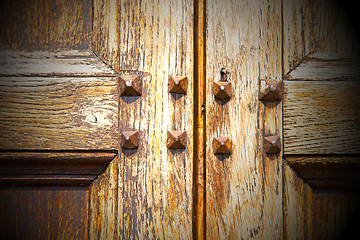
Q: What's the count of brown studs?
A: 8